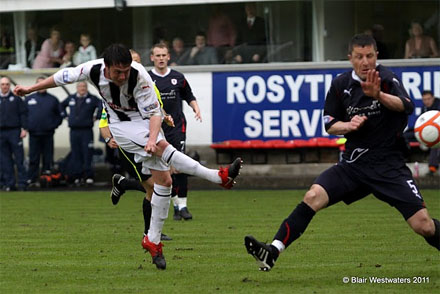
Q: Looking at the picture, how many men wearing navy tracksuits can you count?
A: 3